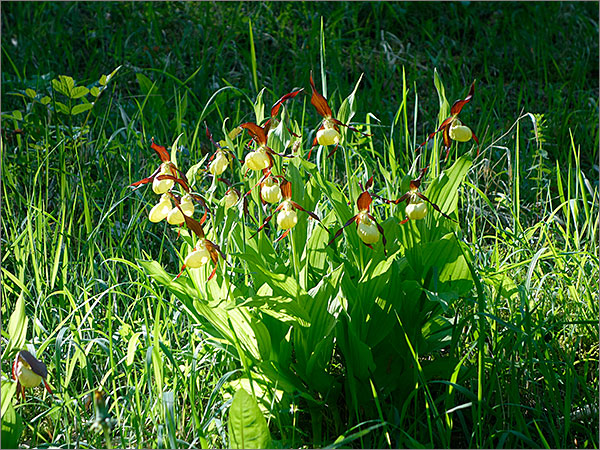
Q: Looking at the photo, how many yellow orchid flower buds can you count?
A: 14